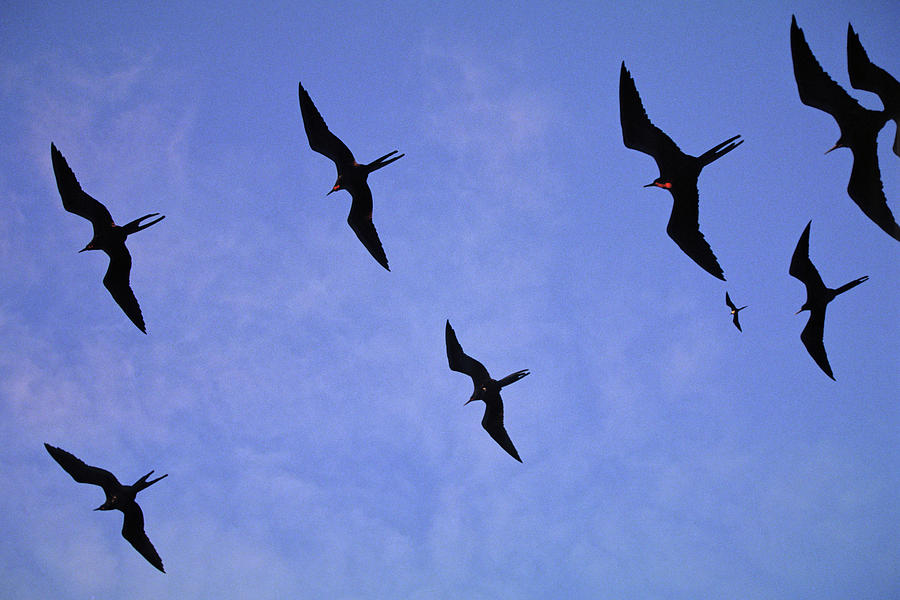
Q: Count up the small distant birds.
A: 1